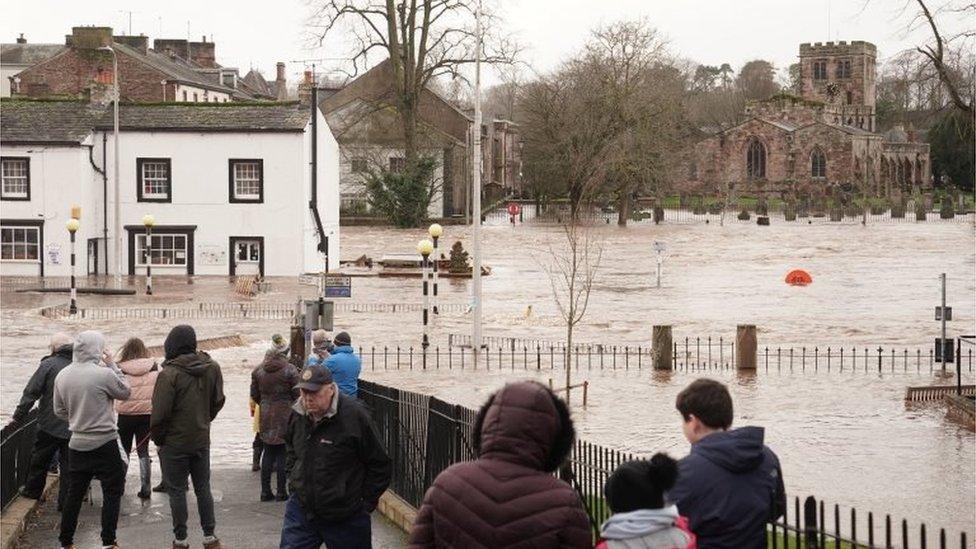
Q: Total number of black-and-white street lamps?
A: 4